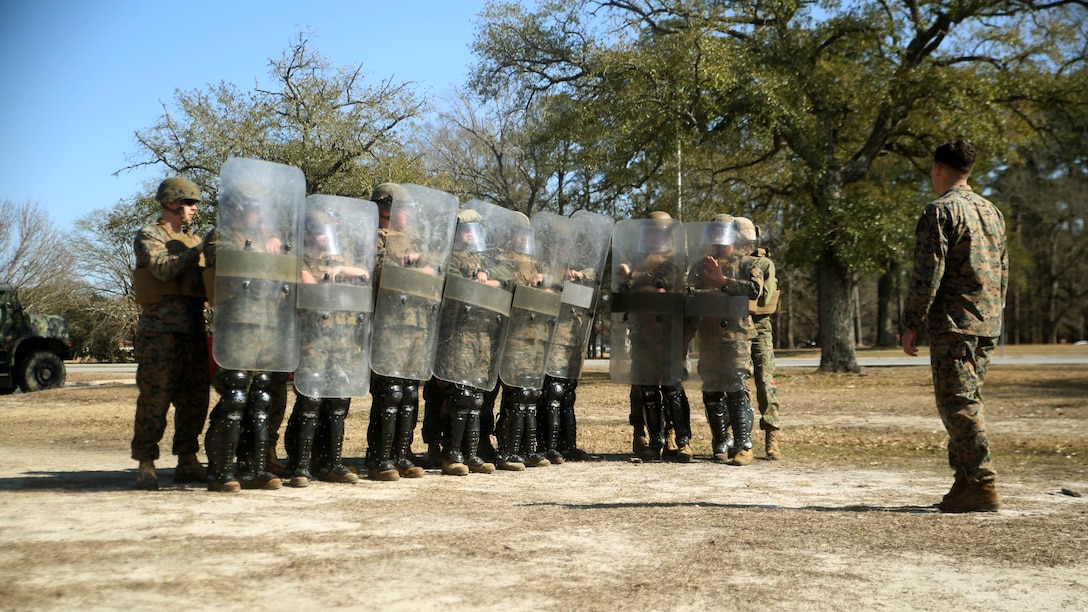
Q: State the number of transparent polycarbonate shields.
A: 8